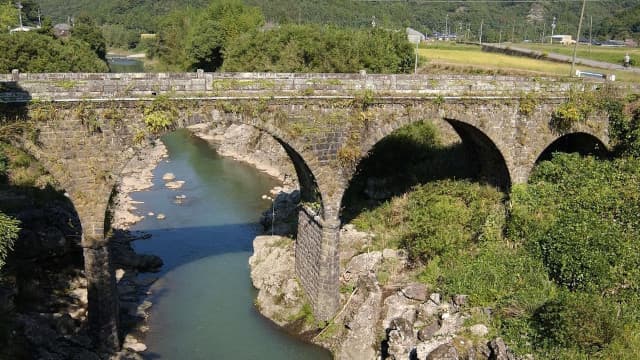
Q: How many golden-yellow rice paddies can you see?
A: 1